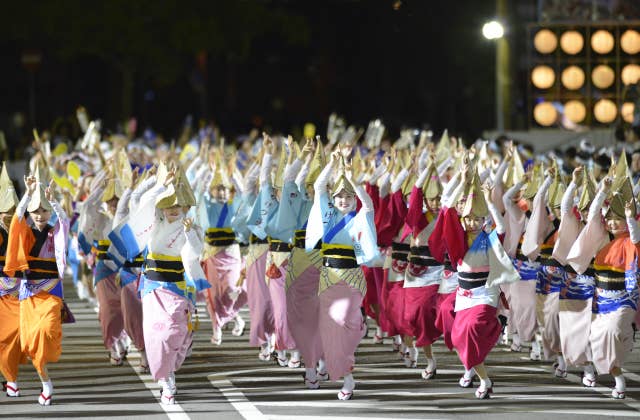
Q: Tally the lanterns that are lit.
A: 12